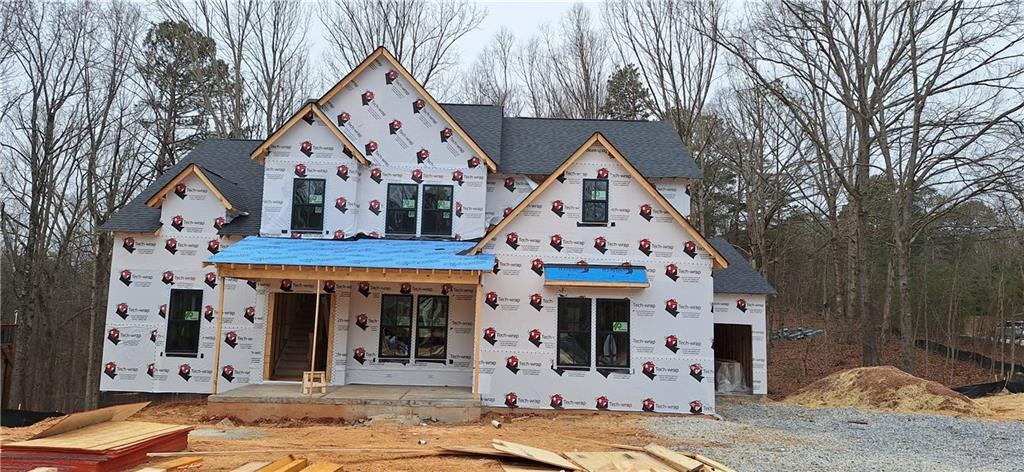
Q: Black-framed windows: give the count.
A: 9